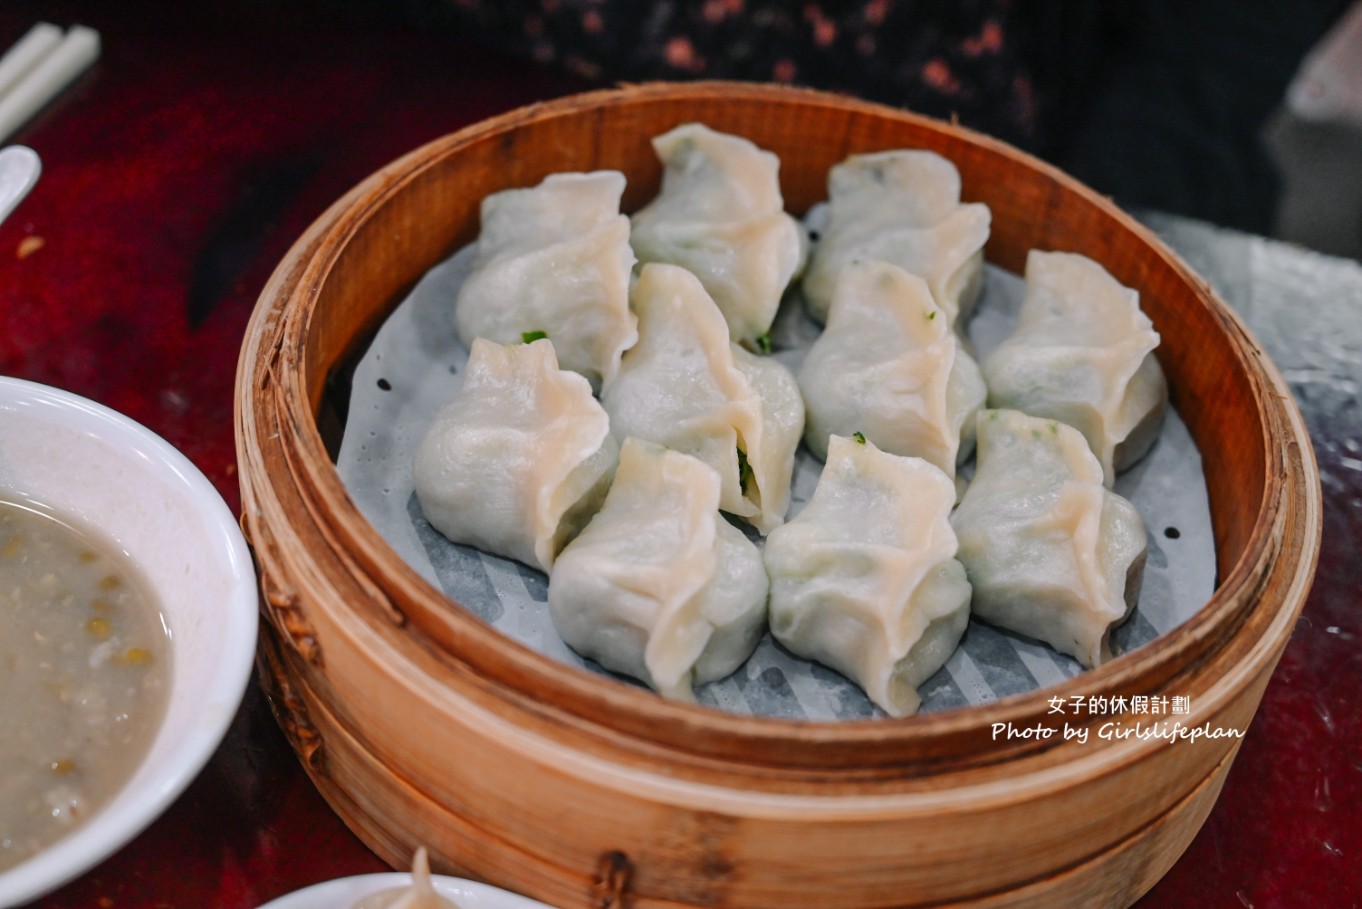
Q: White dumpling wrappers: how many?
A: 10